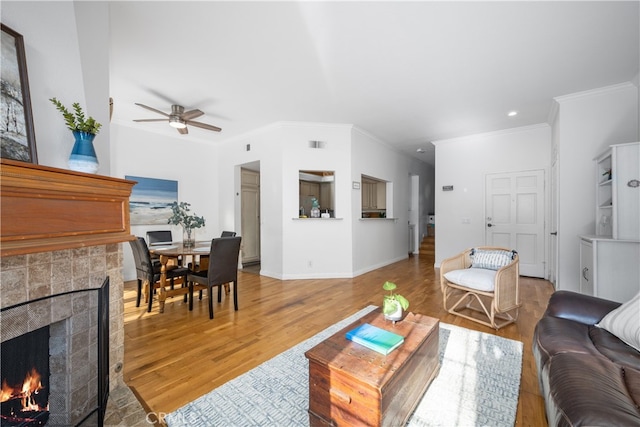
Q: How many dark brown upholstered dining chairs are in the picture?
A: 4